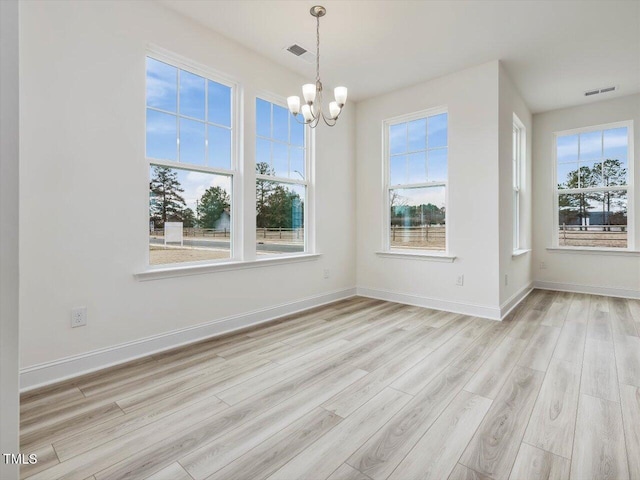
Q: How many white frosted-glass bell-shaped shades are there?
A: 5